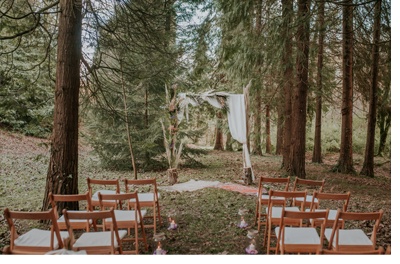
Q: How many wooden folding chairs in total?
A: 12